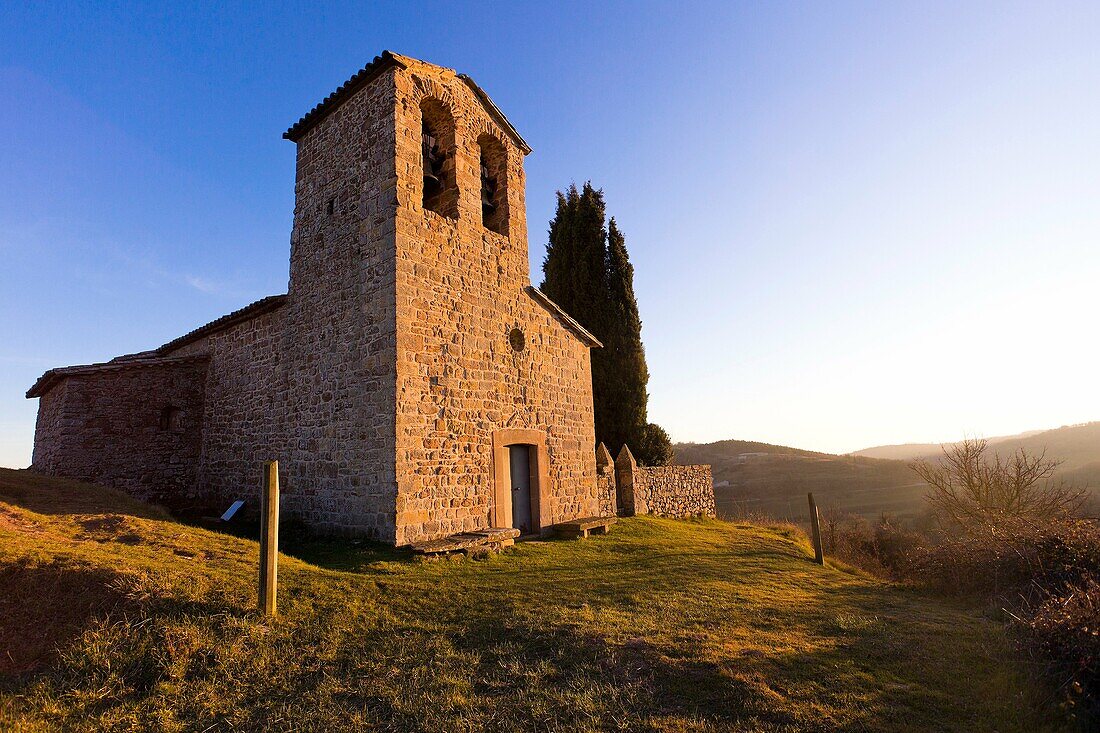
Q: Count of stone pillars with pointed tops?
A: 2